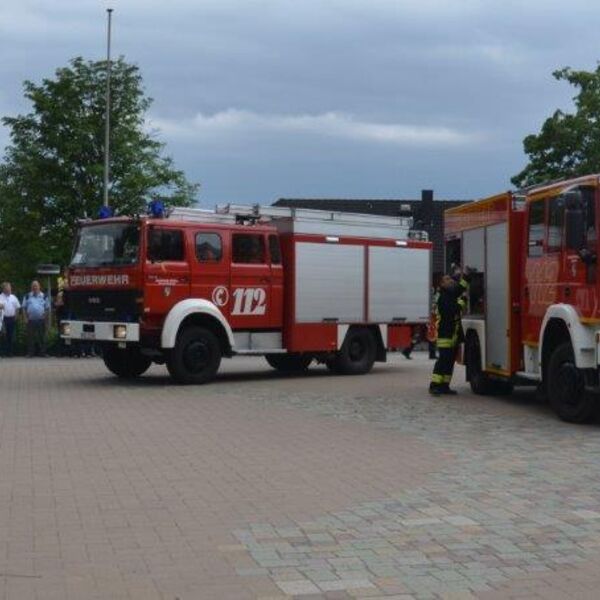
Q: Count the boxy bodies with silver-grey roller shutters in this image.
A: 2